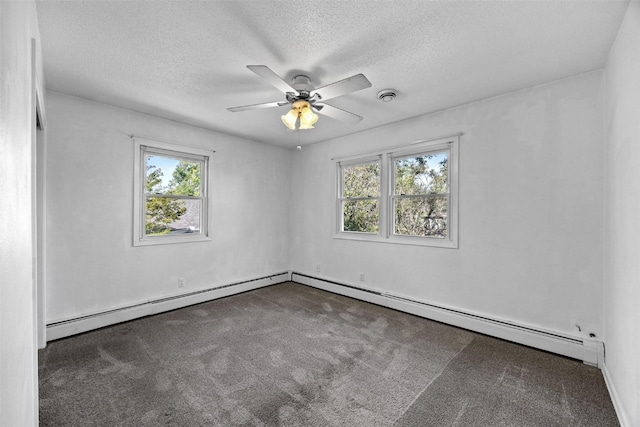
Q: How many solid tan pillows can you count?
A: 0